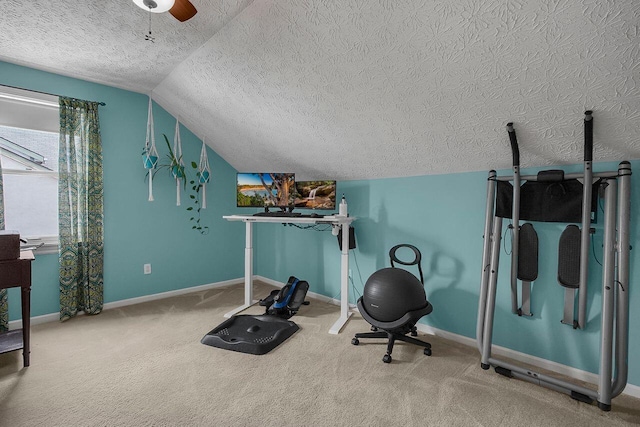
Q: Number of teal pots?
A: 3